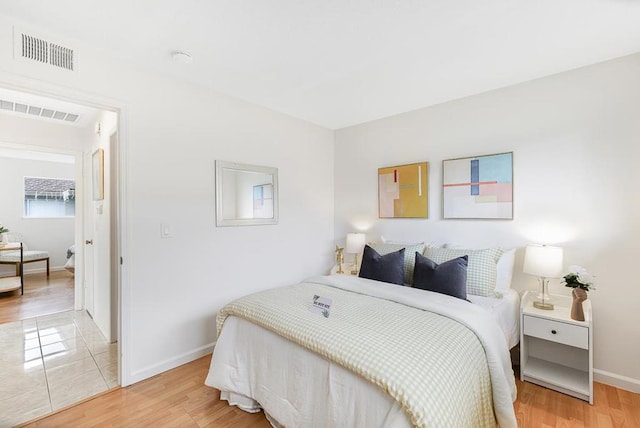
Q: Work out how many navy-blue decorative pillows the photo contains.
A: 2